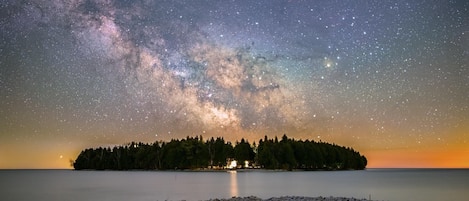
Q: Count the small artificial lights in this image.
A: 2